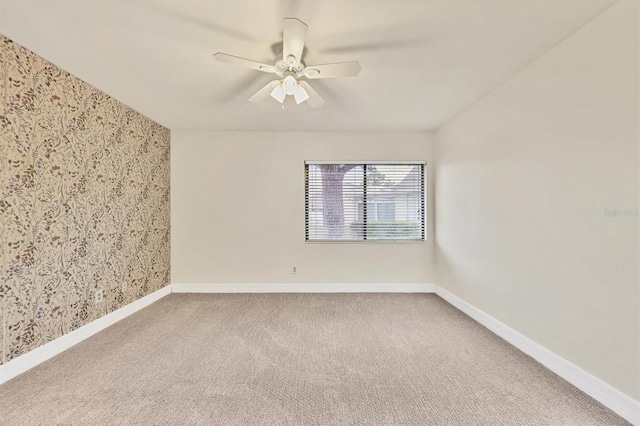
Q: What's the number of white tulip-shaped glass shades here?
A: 3